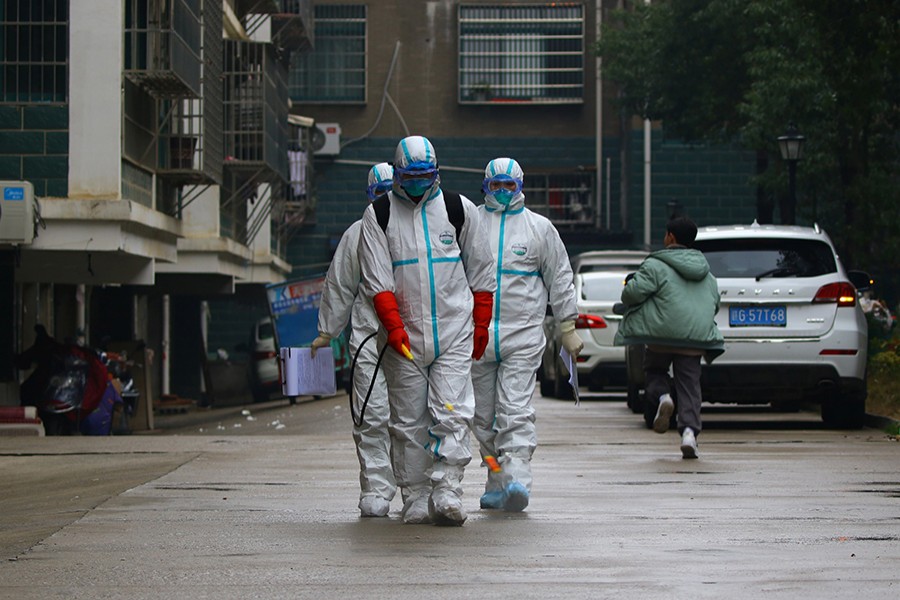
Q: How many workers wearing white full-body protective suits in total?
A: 3